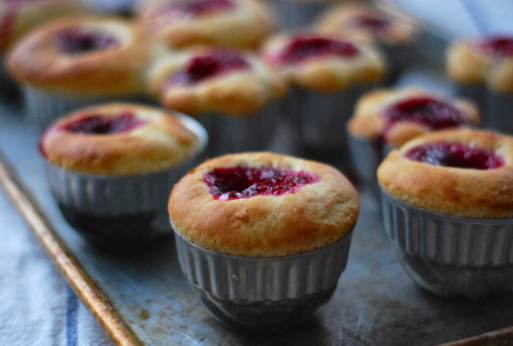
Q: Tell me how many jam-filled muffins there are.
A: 11